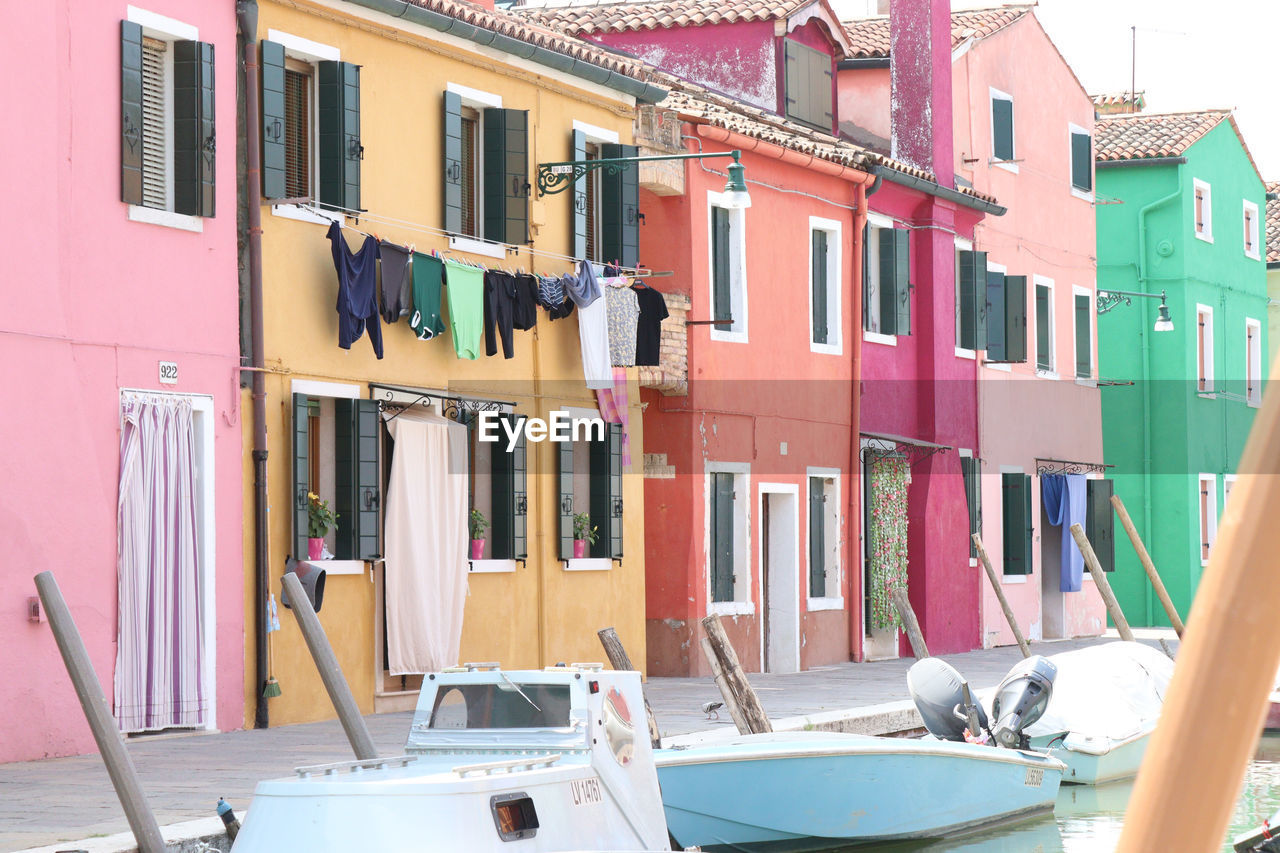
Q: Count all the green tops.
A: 2